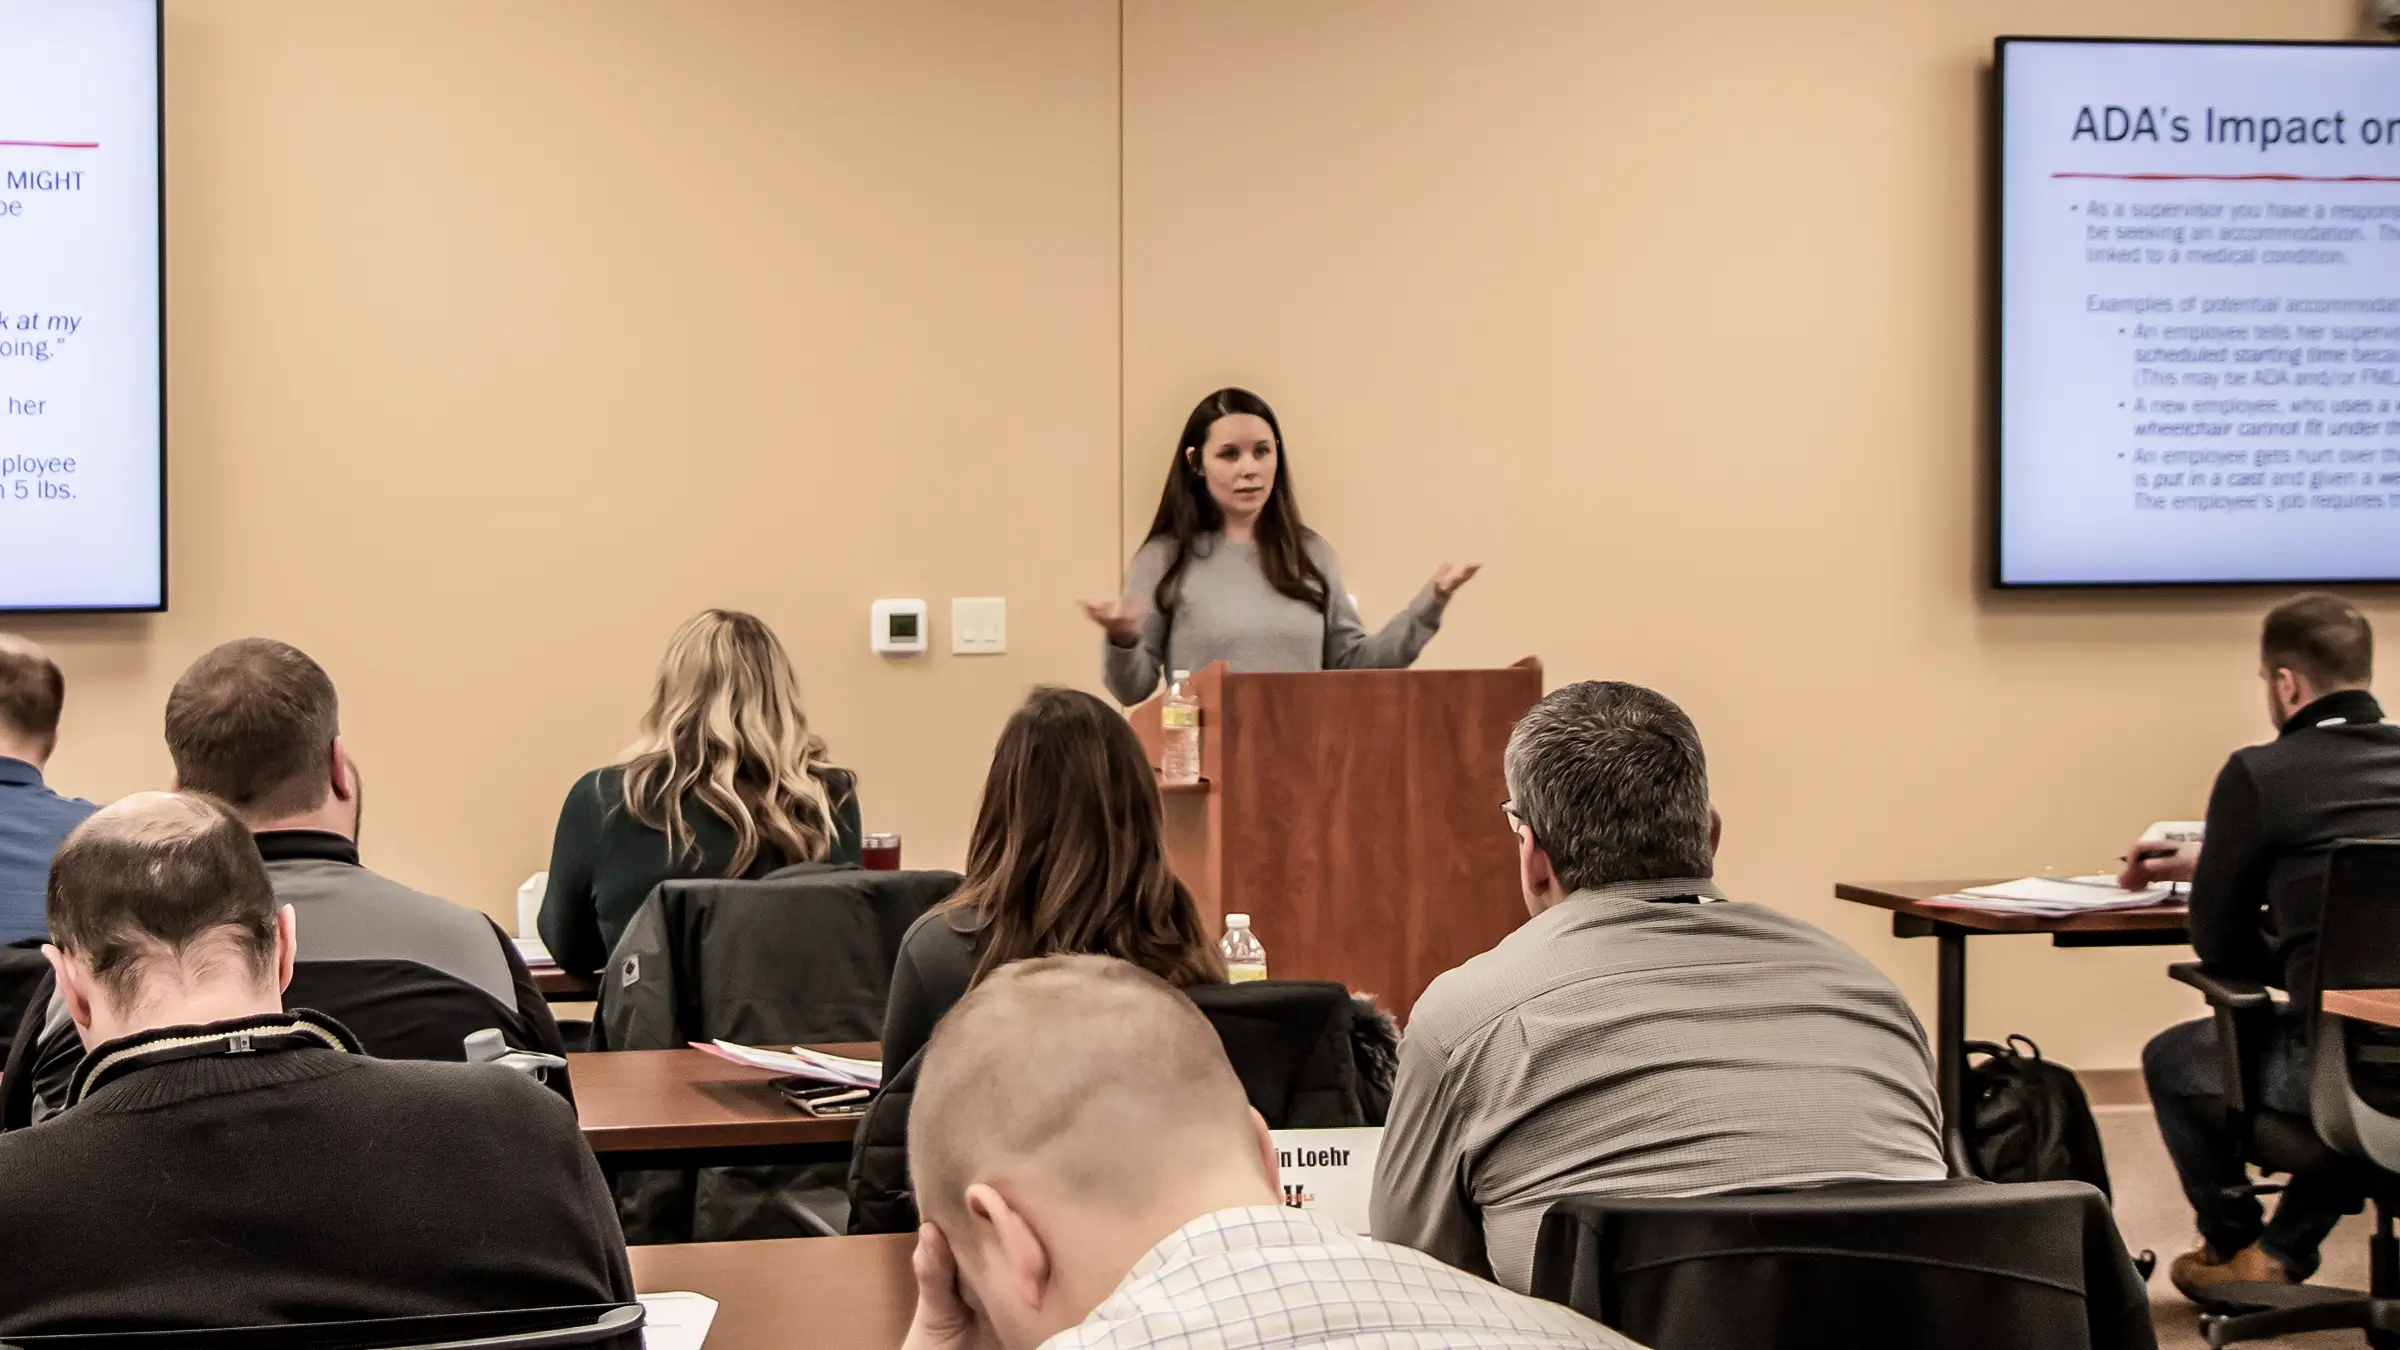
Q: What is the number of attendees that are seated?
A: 8